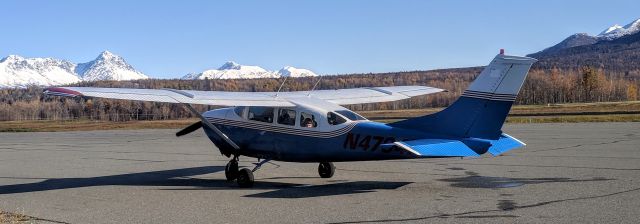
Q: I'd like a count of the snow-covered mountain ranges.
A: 3